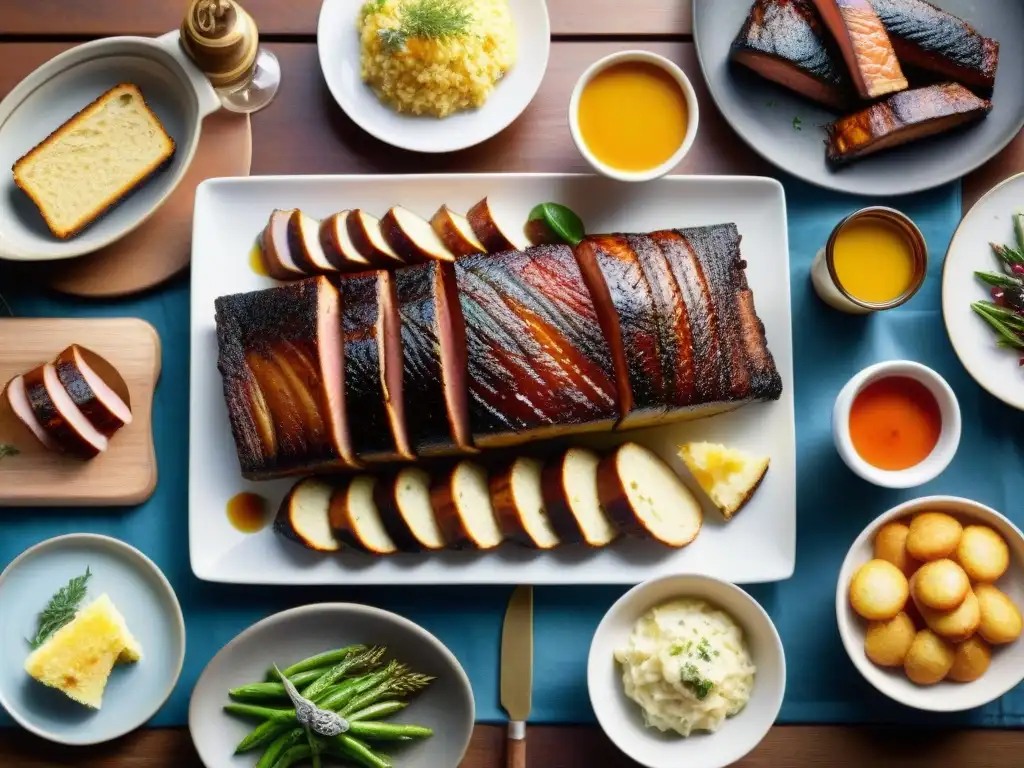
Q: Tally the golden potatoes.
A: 10